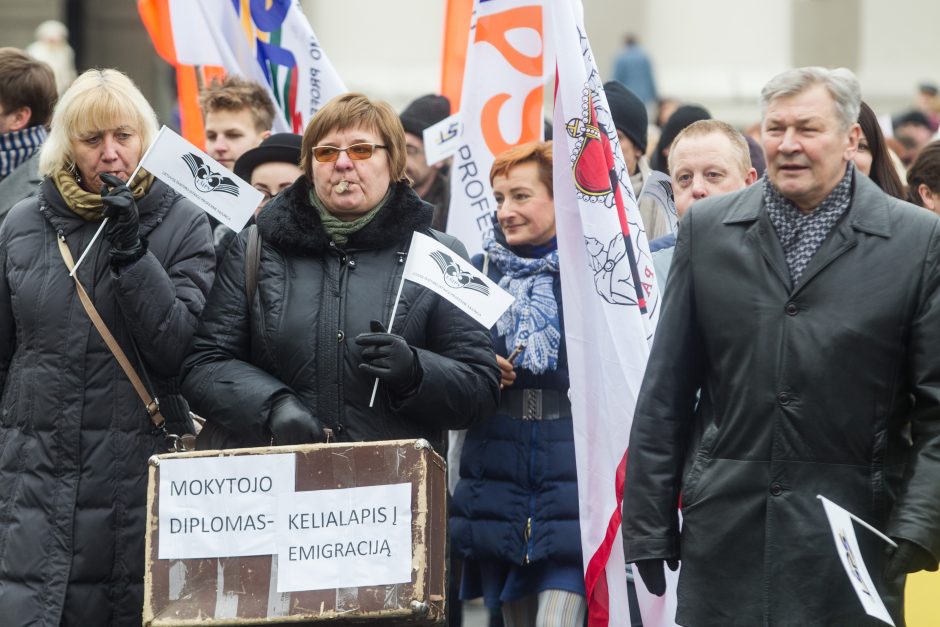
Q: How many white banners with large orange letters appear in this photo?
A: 1